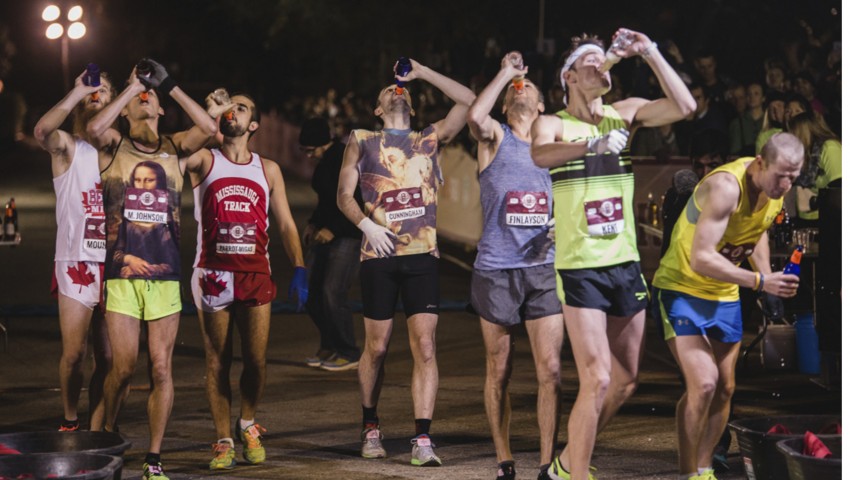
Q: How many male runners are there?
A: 7